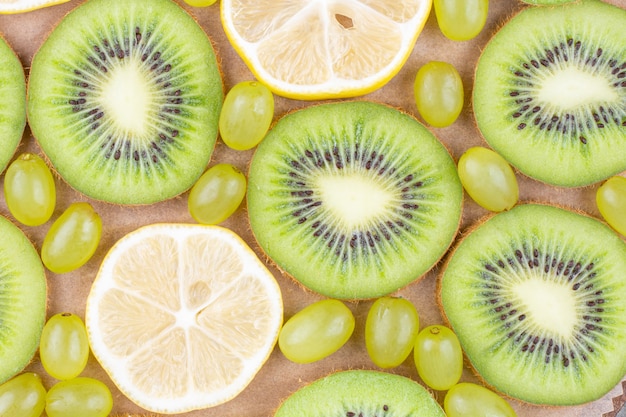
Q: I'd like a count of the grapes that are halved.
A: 0